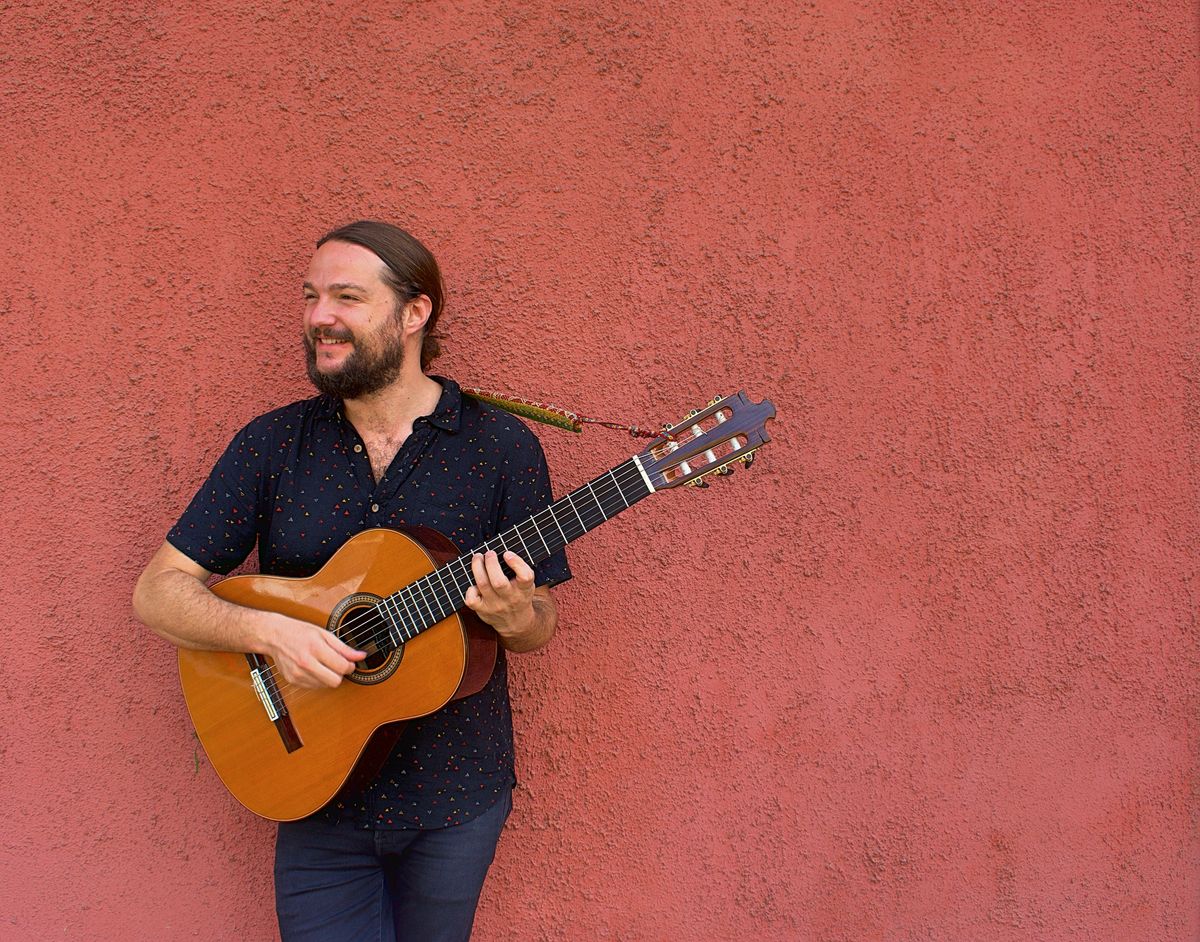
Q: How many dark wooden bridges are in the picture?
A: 1